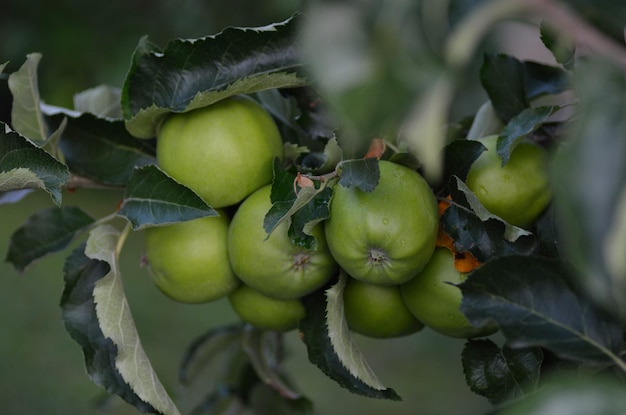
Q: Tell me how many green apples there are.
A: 8